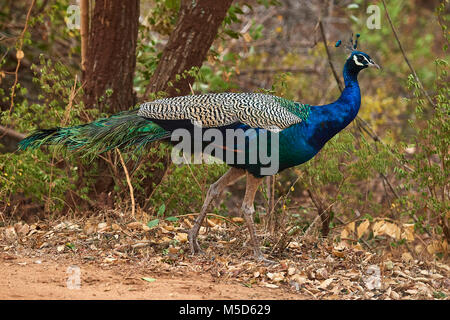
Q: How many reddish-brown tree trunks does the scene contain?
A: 2